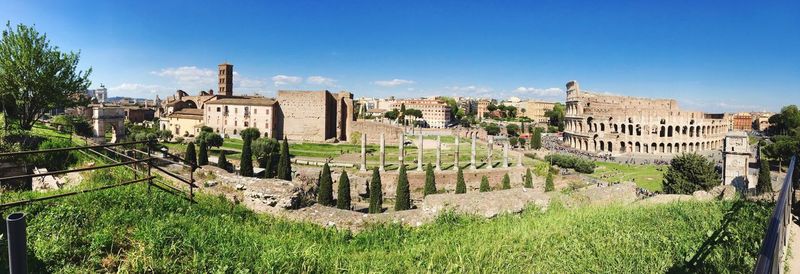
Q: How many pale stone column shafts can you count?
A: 10